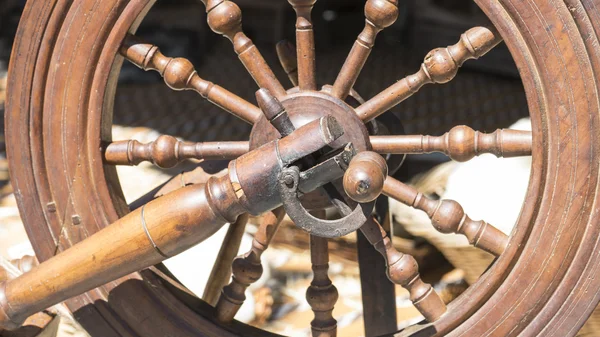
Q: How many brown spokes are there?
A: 11